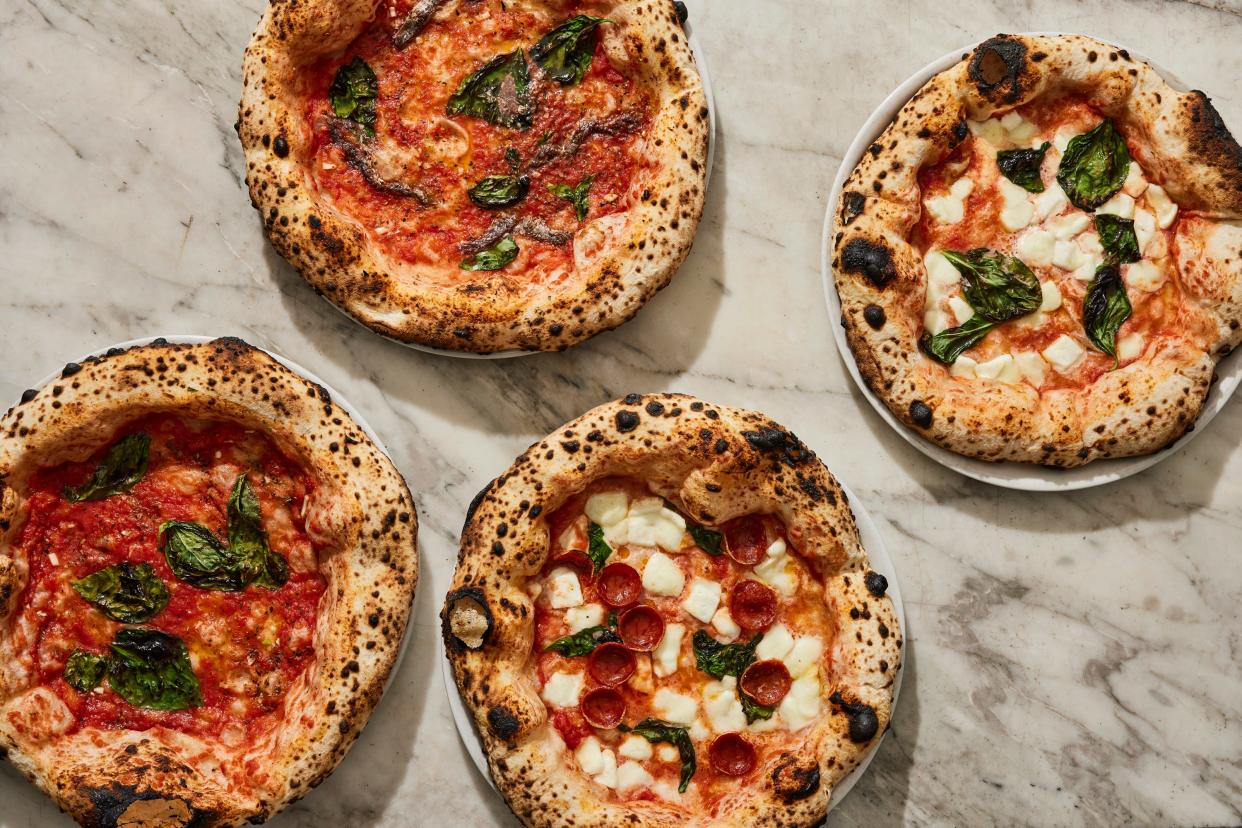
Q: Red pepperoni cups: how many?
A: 9